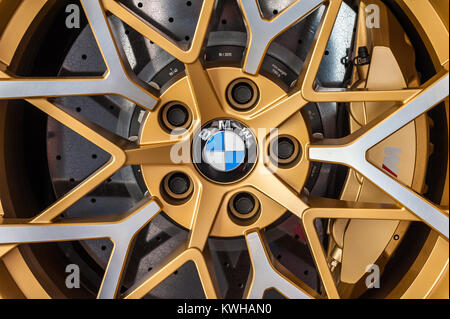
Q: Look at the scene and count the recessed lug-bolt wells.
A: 5